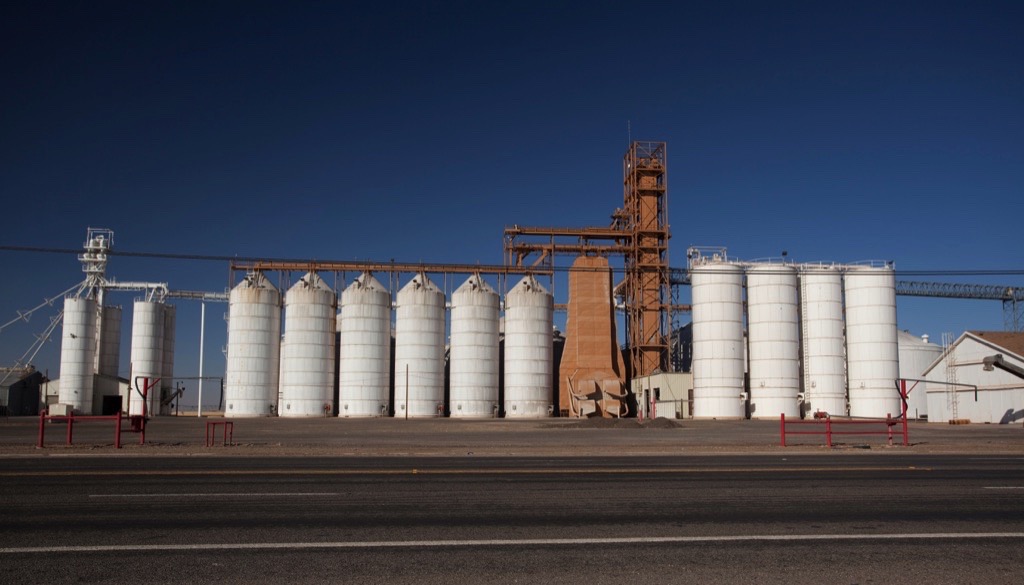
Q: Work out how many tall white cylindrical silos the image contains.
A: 14